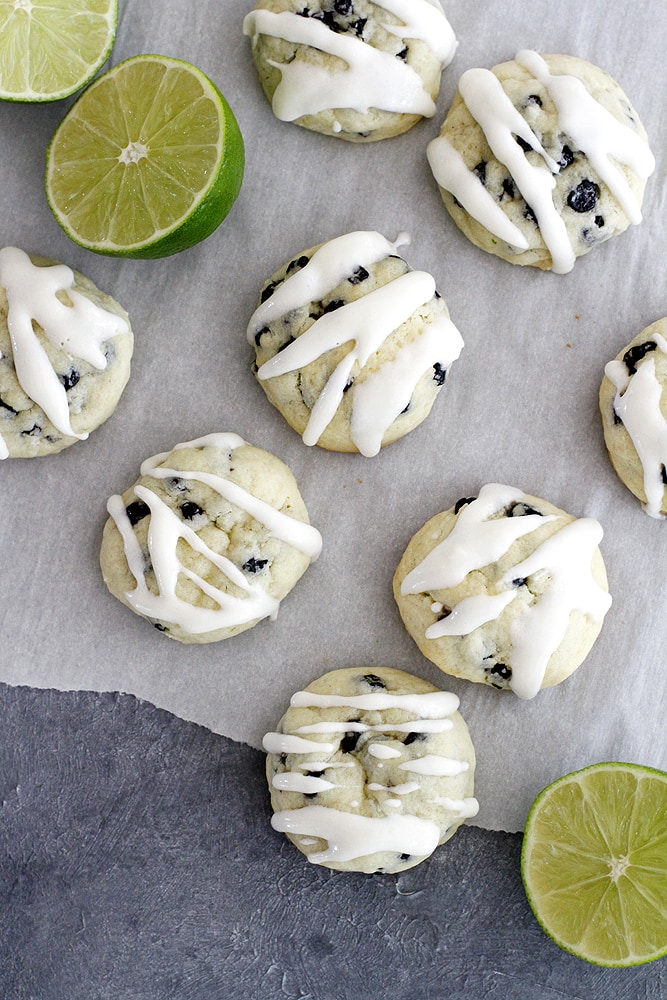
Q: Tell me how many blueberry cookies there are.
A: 8